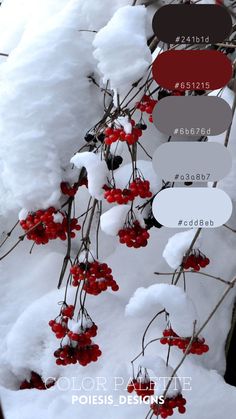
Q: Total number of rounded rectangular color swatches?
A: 5